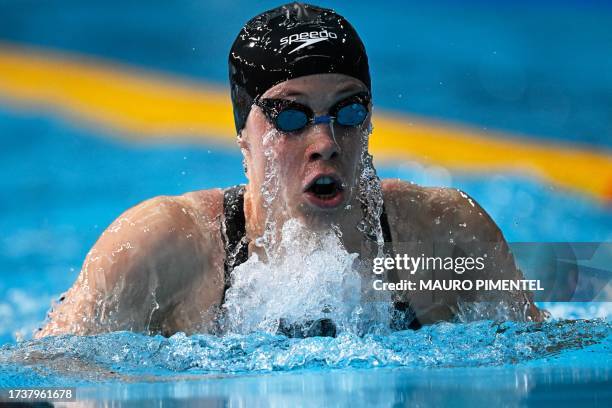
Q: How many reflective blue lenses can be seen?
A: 2